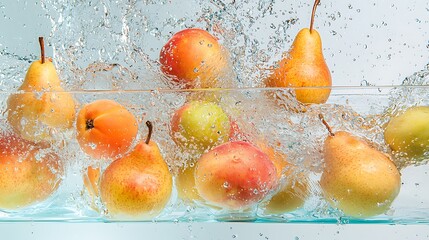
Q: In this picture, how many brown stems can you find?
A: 4